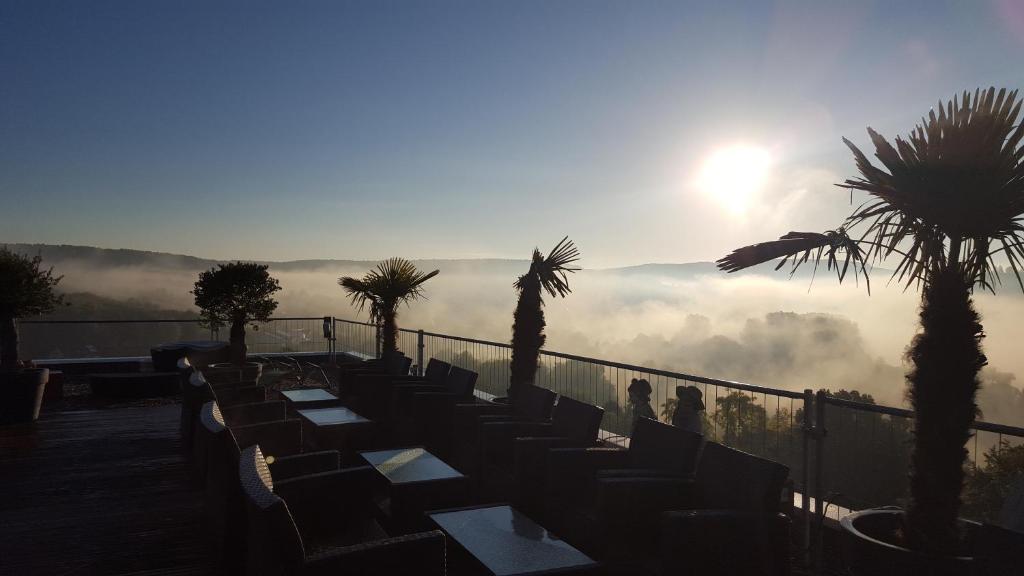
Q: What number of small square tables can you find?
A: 4